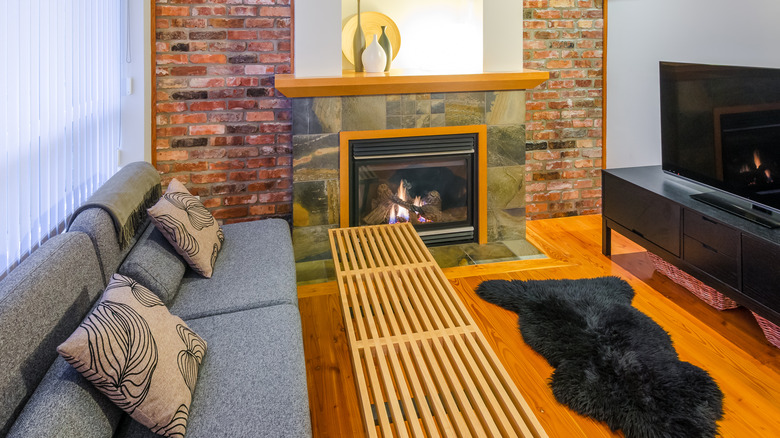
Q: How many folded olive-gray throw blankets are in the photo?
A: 1